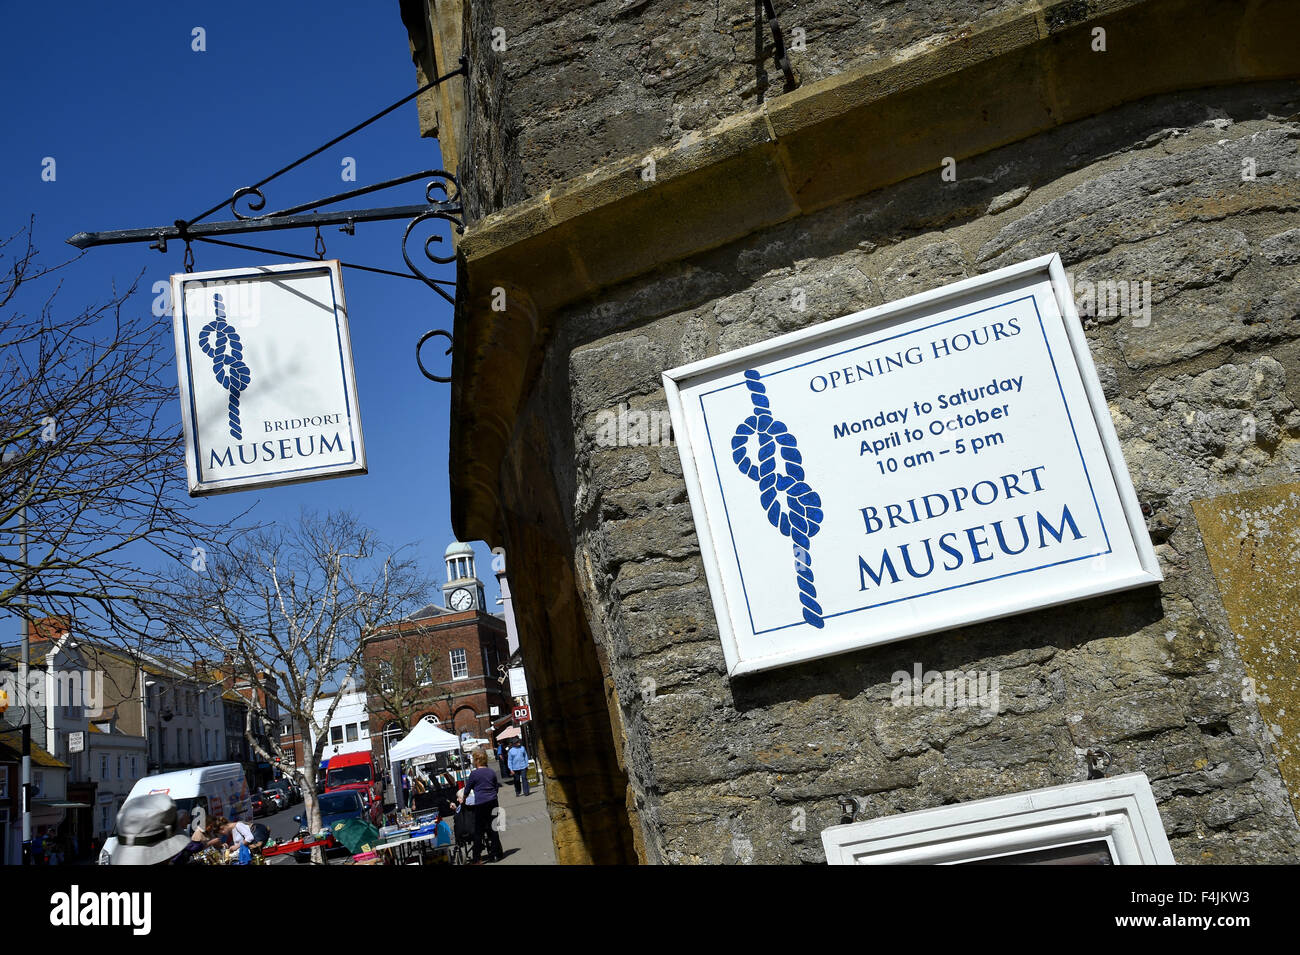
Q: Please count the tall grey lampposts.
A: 1